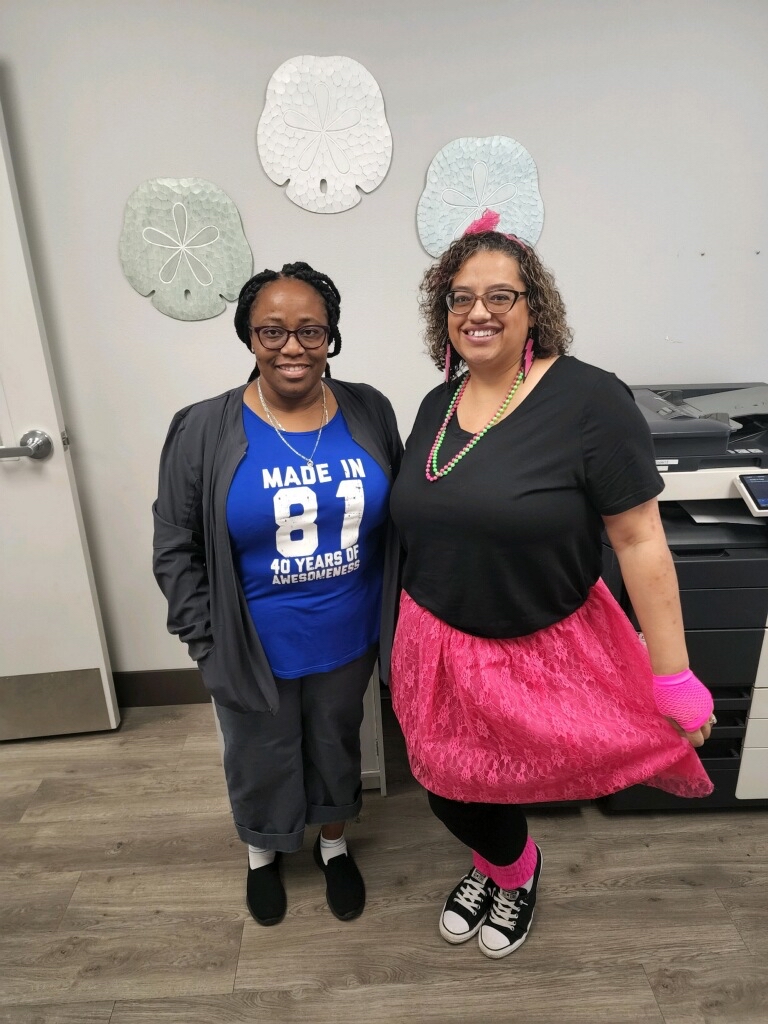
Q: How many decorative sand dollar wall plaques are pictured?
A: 3